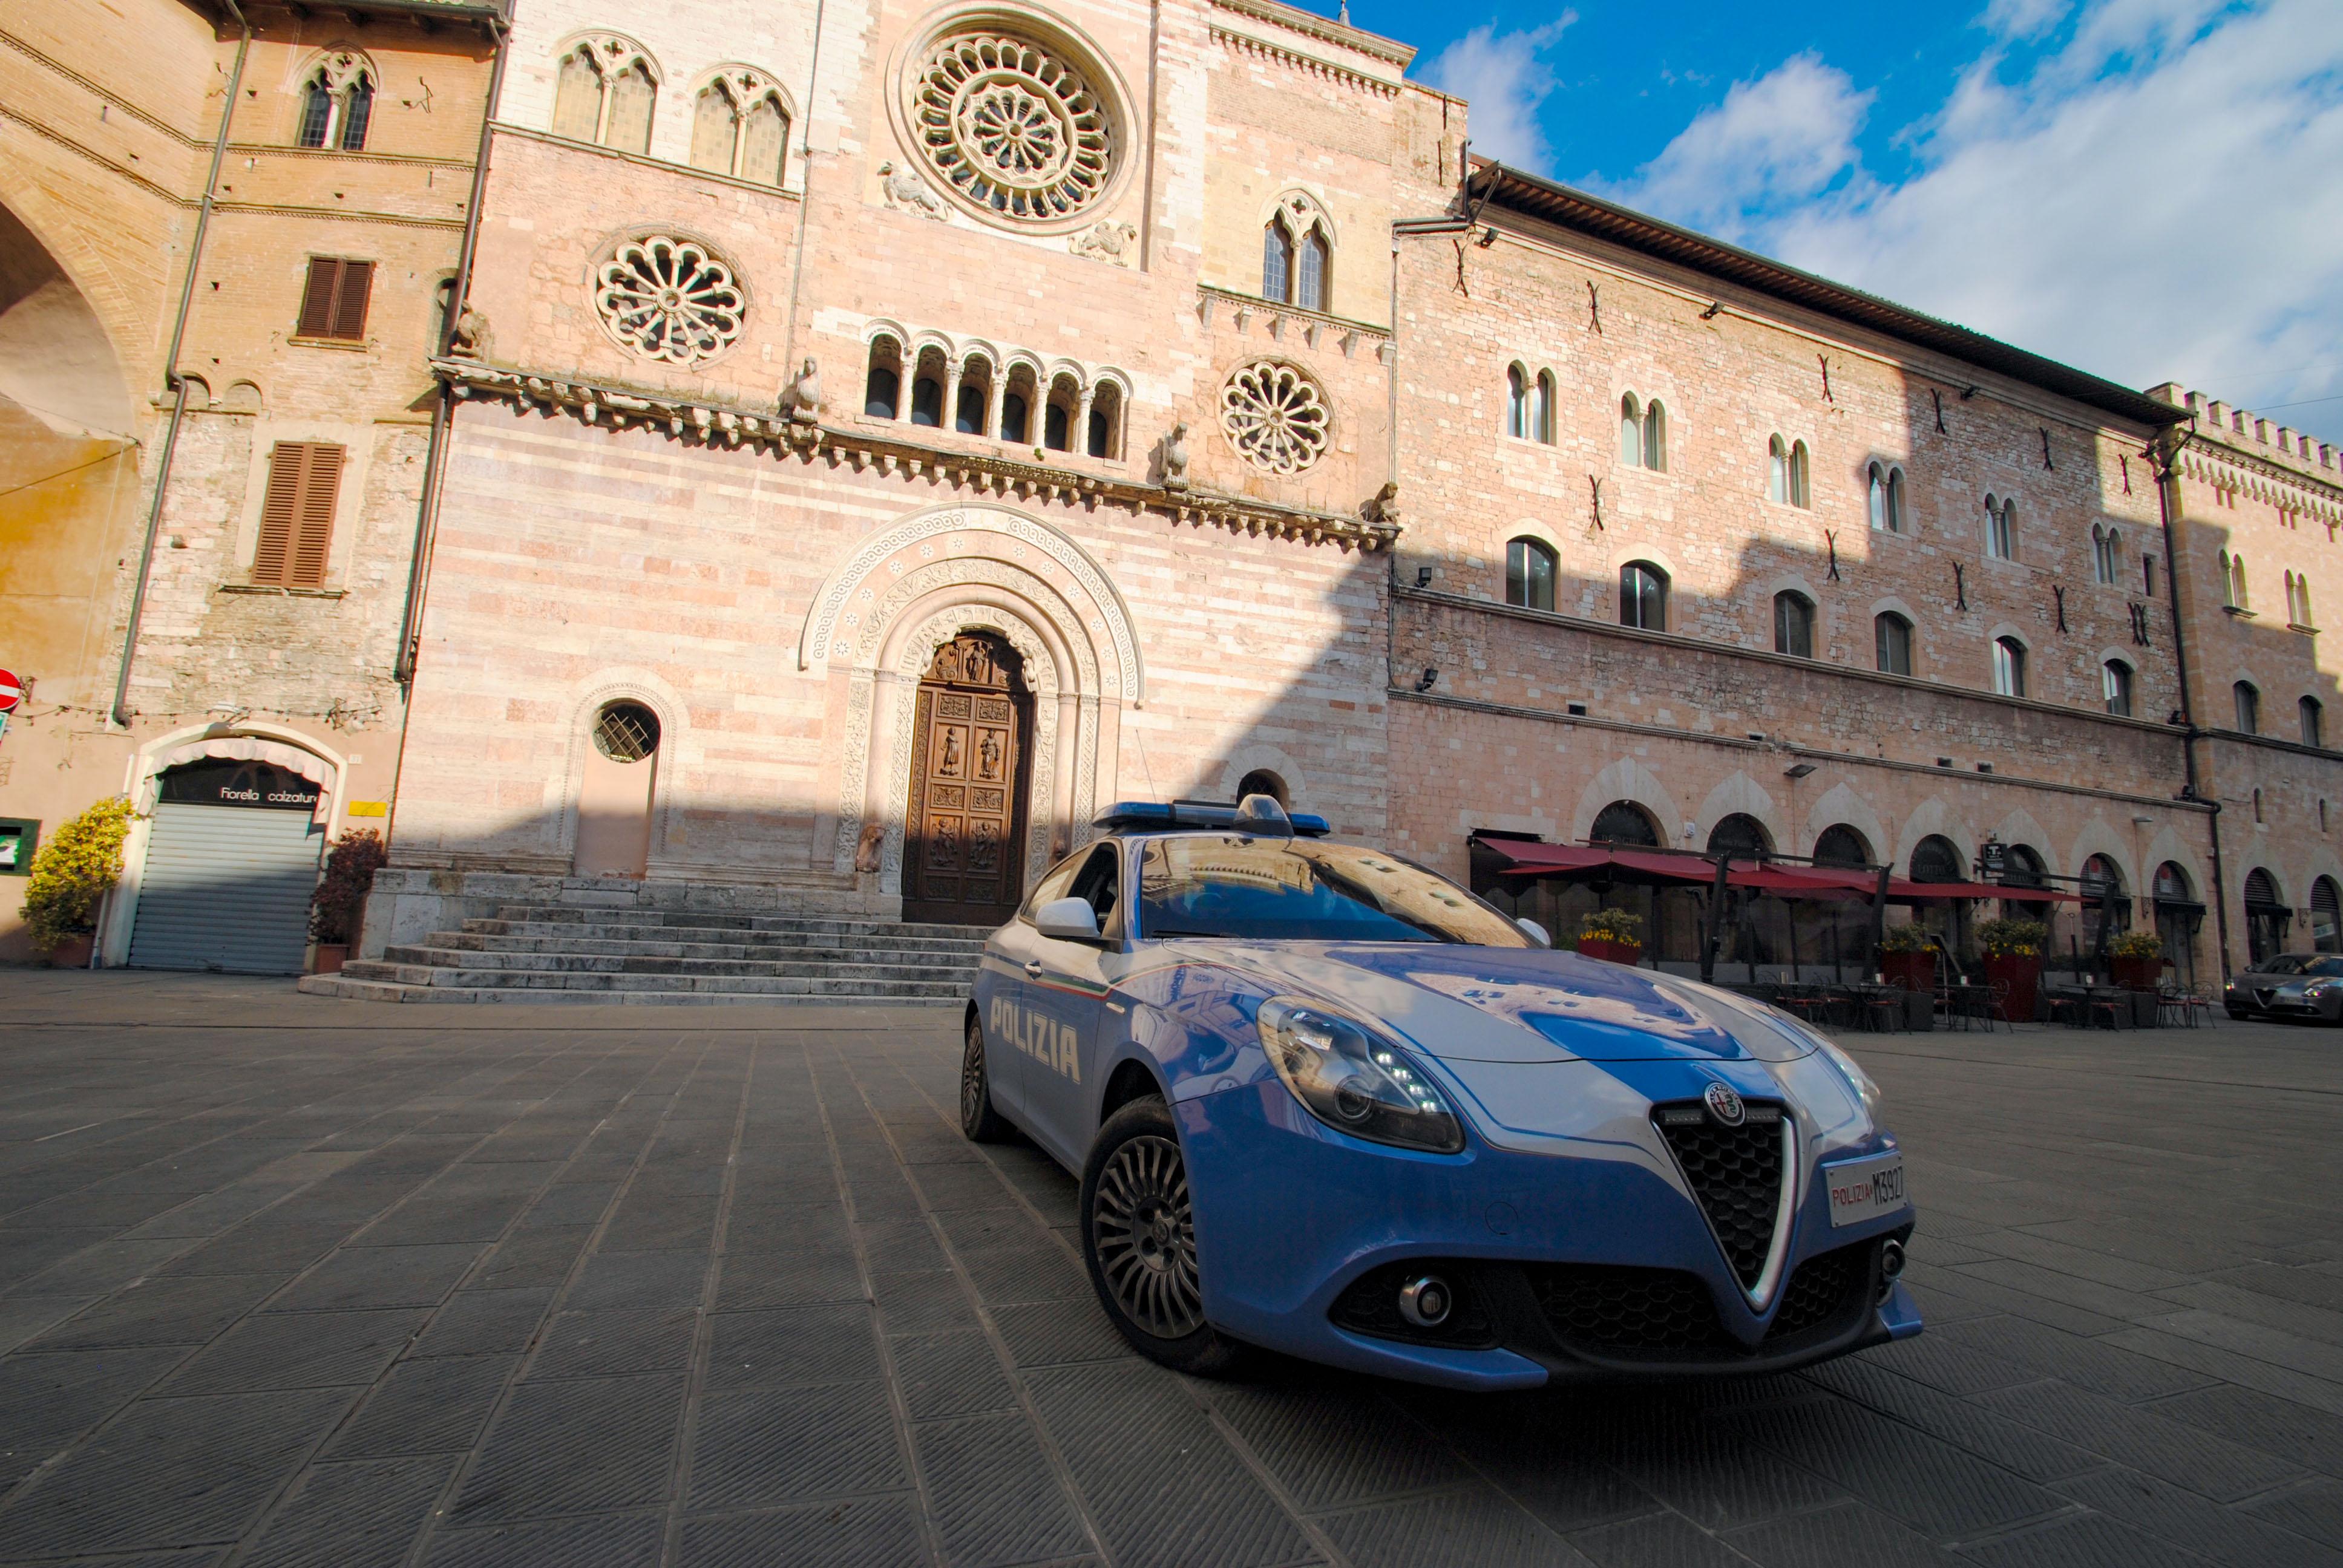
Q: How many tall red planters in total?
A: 4